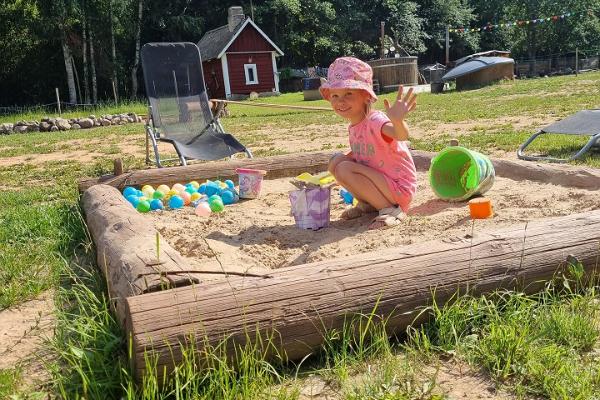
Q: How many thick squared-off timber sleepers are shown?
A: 0